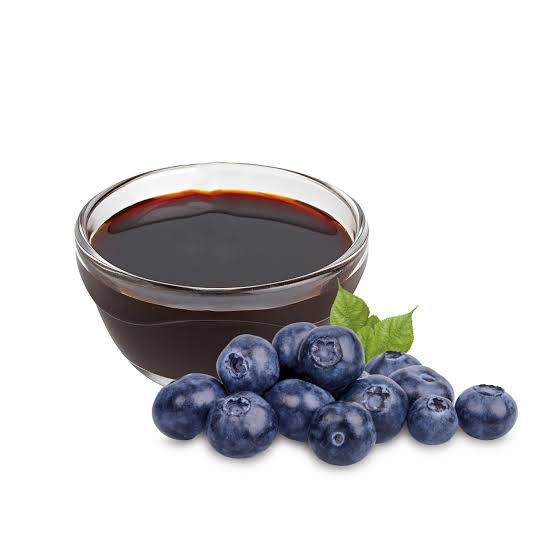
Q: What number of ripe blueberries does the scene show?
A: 12